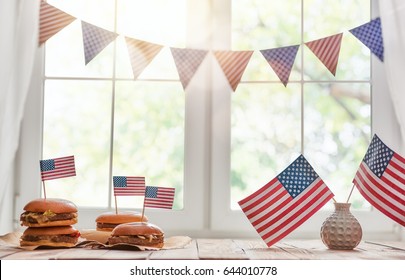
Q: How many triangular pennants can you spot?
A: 8